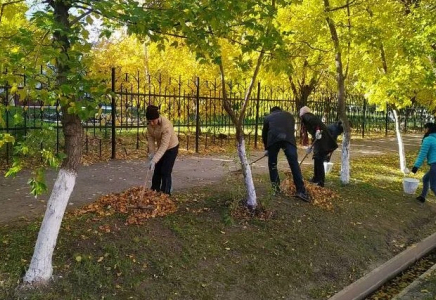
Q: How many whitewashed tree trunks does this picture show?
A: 4